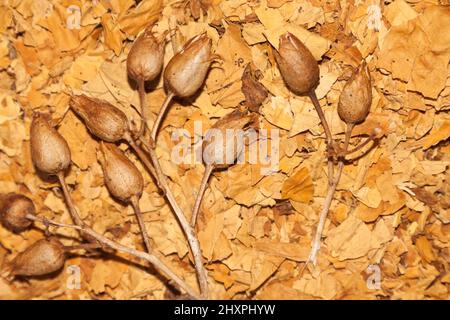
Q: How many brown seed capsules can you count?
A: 10